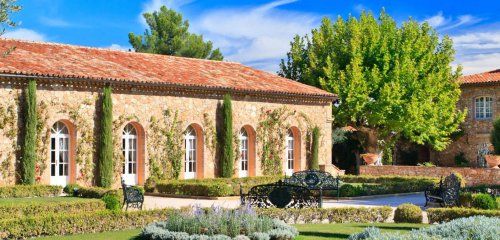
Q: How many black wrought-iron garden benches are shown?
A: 4